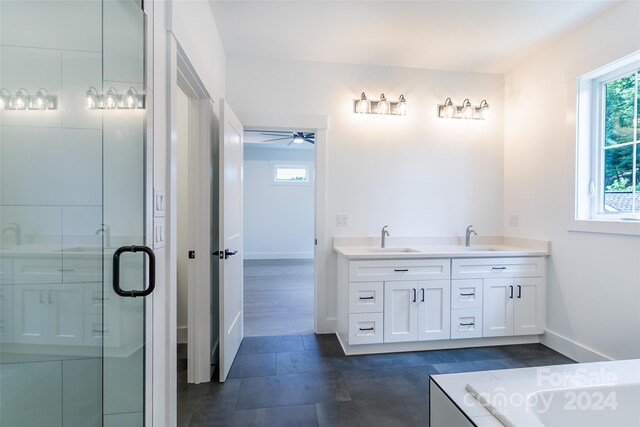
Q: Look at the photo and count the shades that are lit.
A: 6